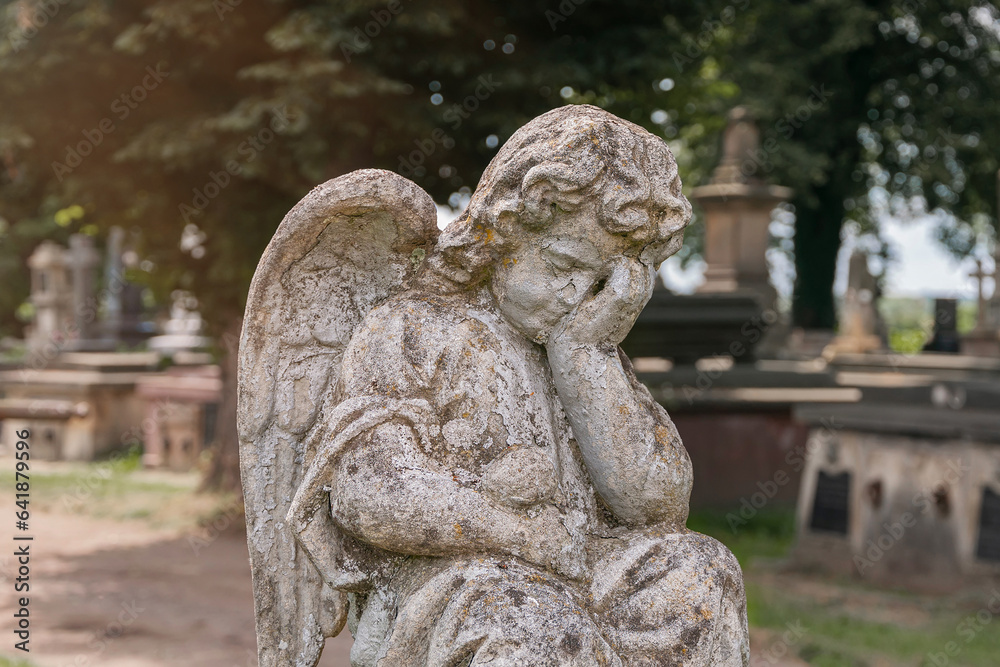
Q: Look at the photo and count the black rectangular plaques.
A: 2